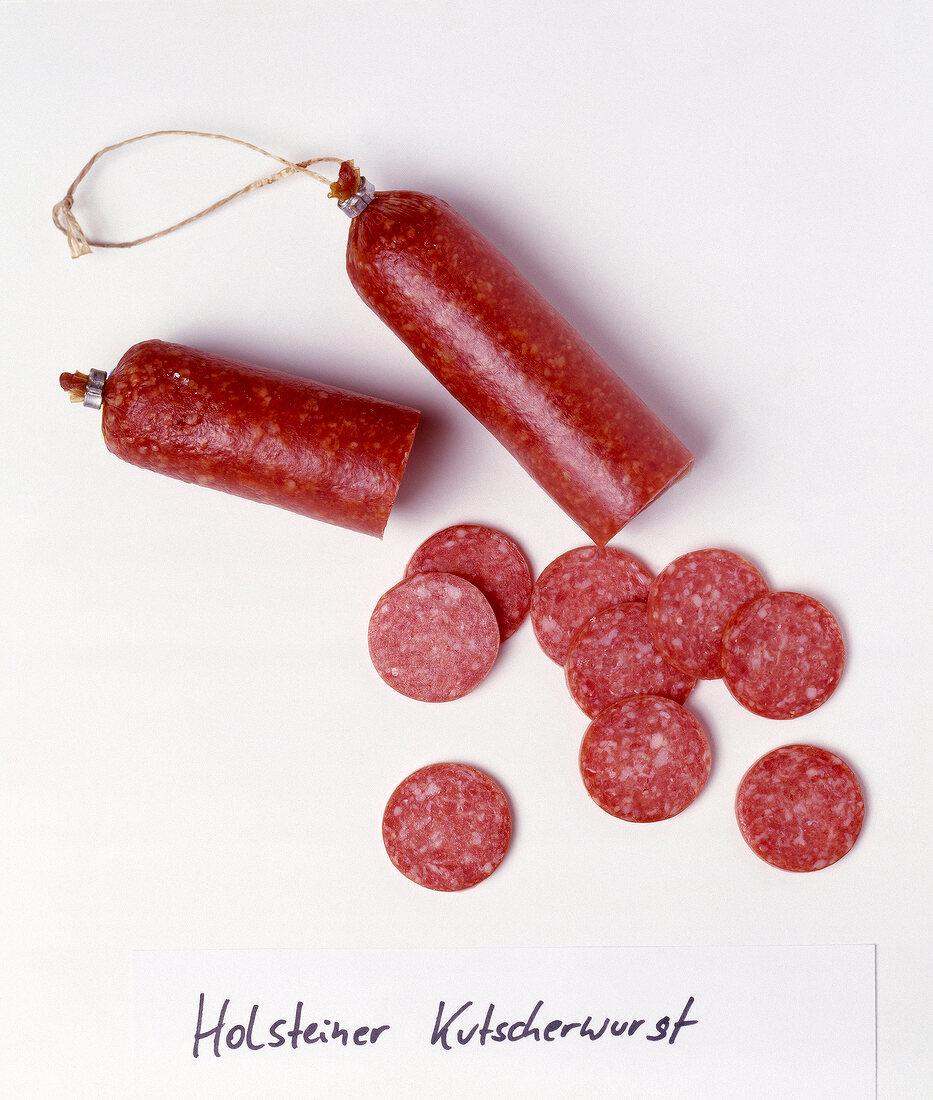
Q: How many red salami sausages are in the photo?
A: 2